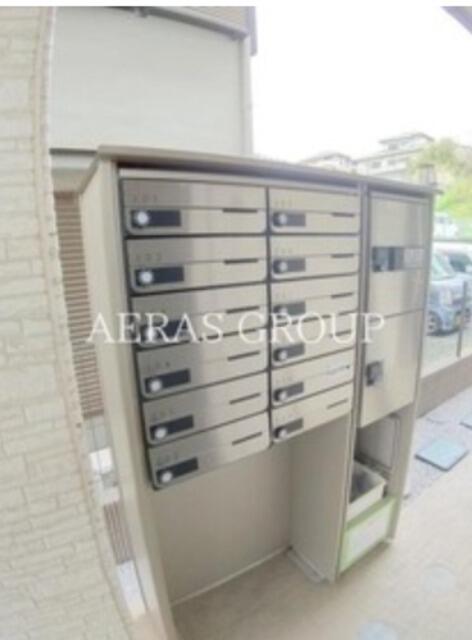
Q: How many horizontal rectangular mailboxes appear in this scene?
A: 12